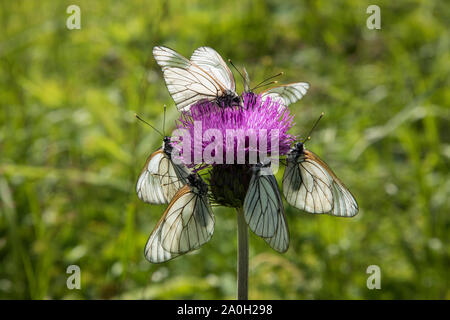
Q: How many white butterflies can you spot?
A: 6